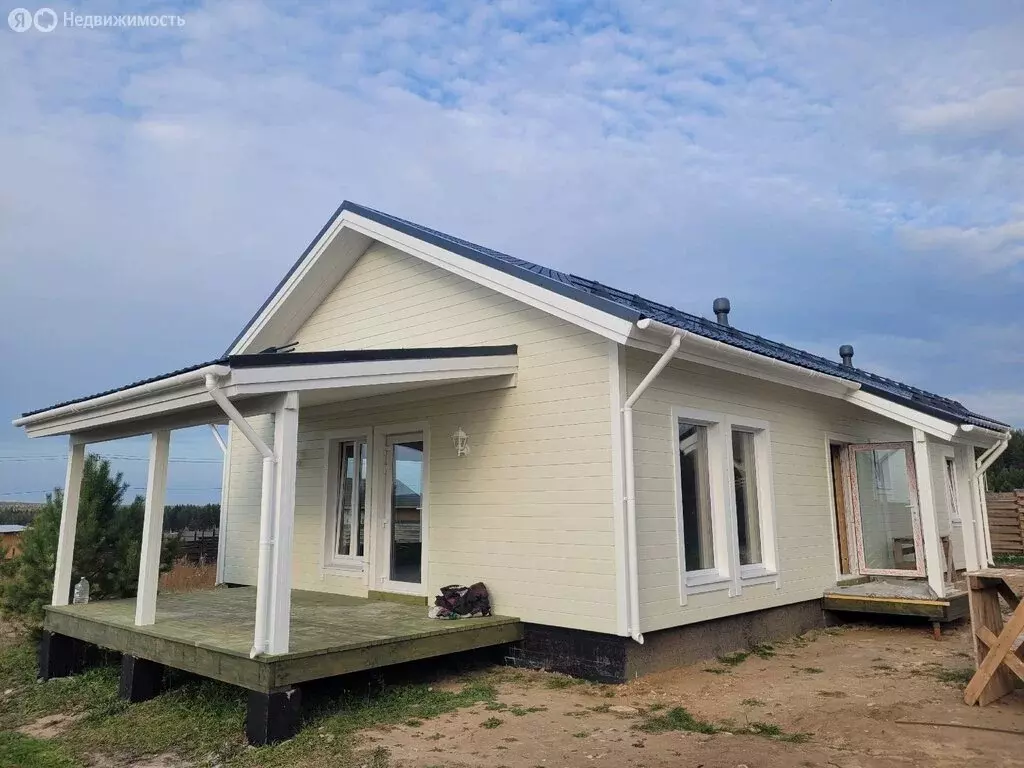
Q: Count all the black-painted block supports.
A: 3